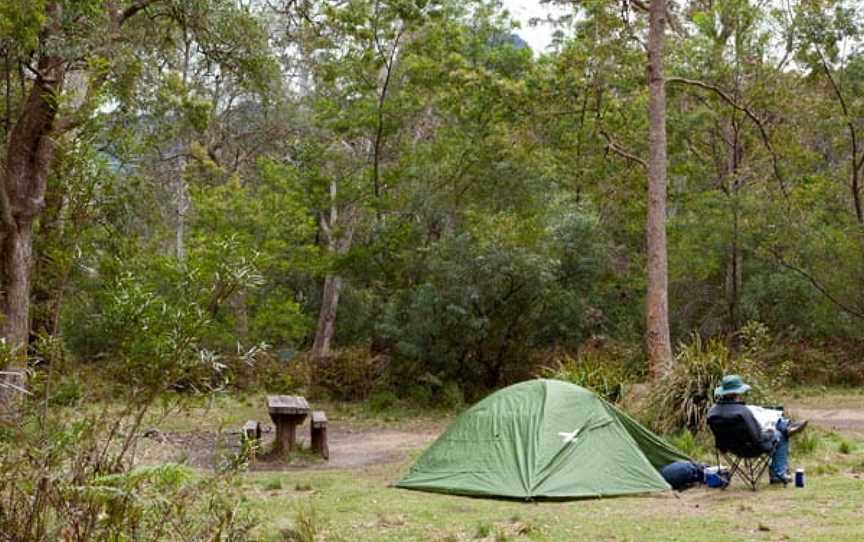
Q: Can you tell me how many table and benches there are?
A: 3